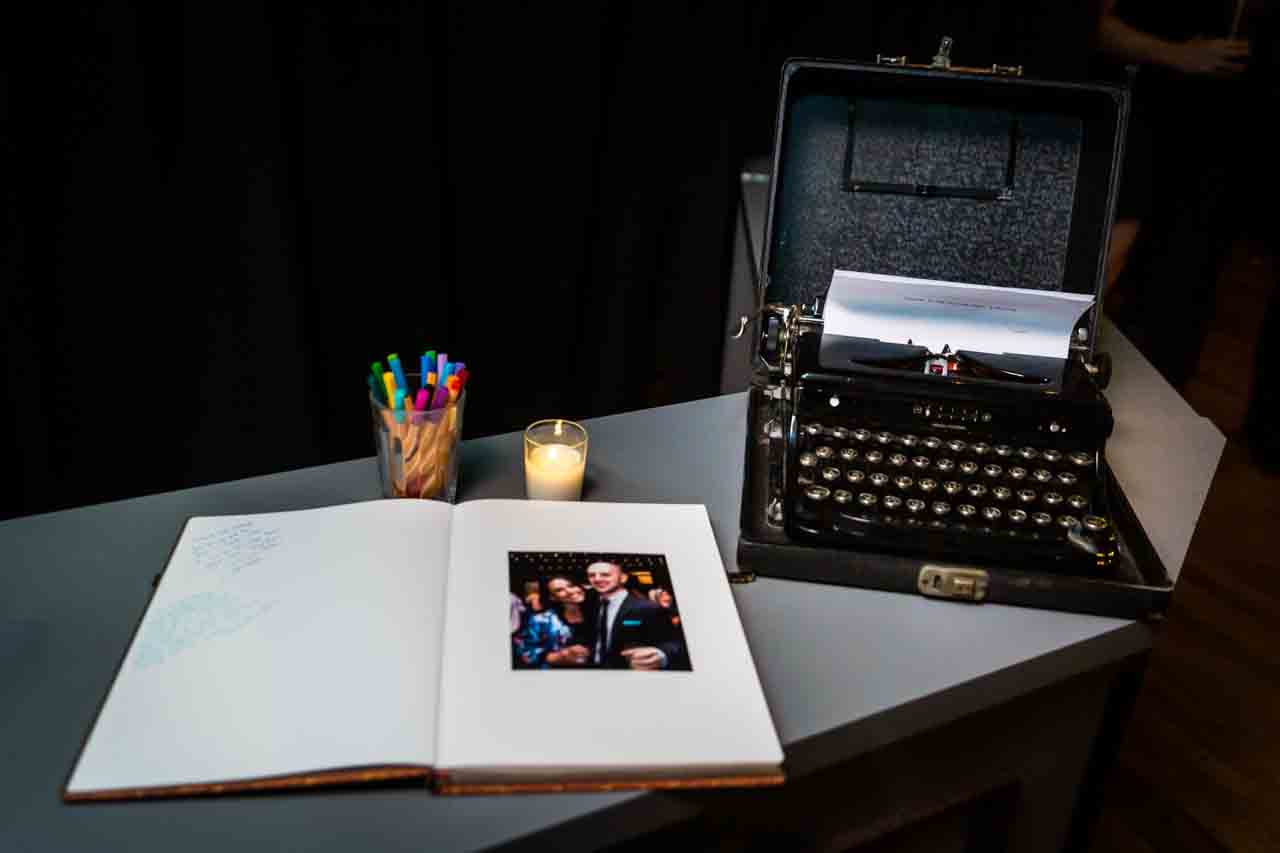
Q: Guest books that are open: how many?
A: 1